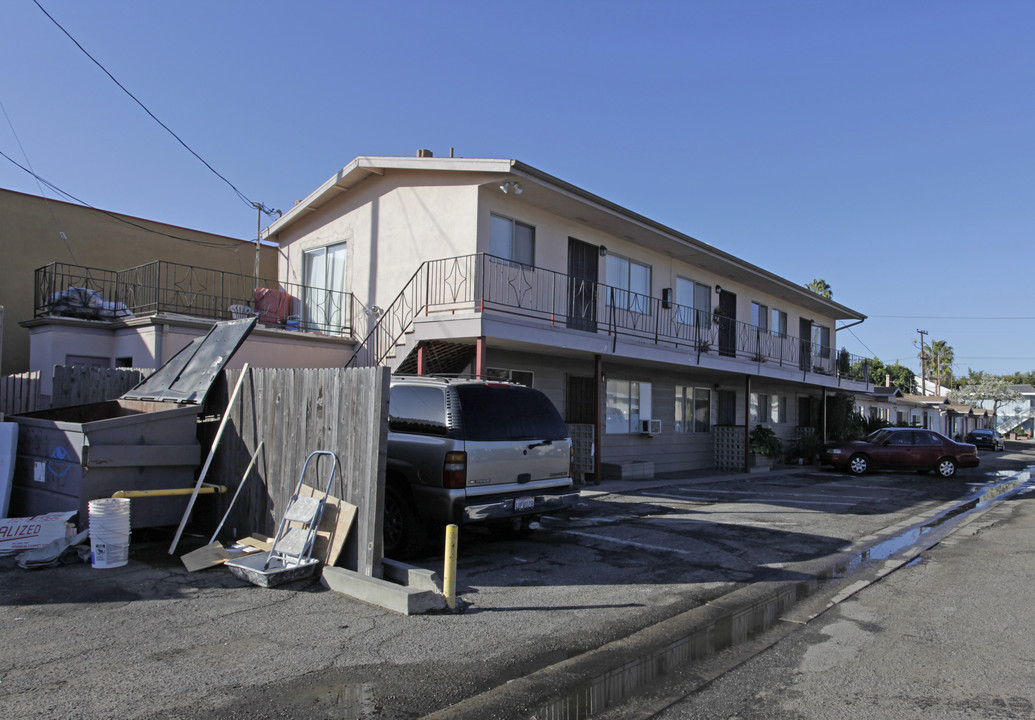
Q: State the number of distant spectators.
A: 0